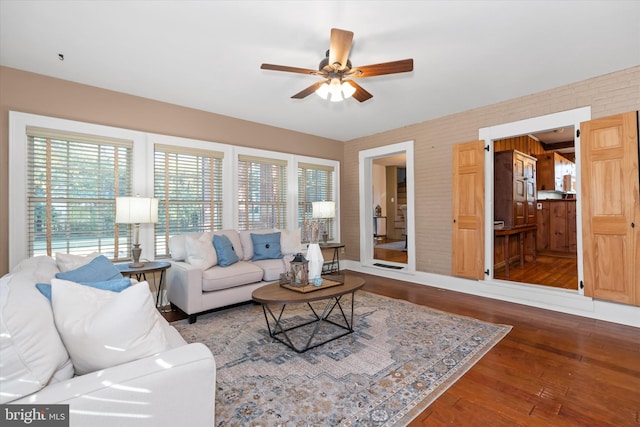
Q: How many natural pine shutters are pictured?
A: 2